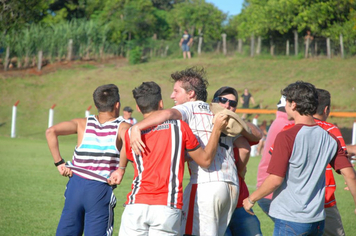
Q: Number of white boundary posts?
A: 5